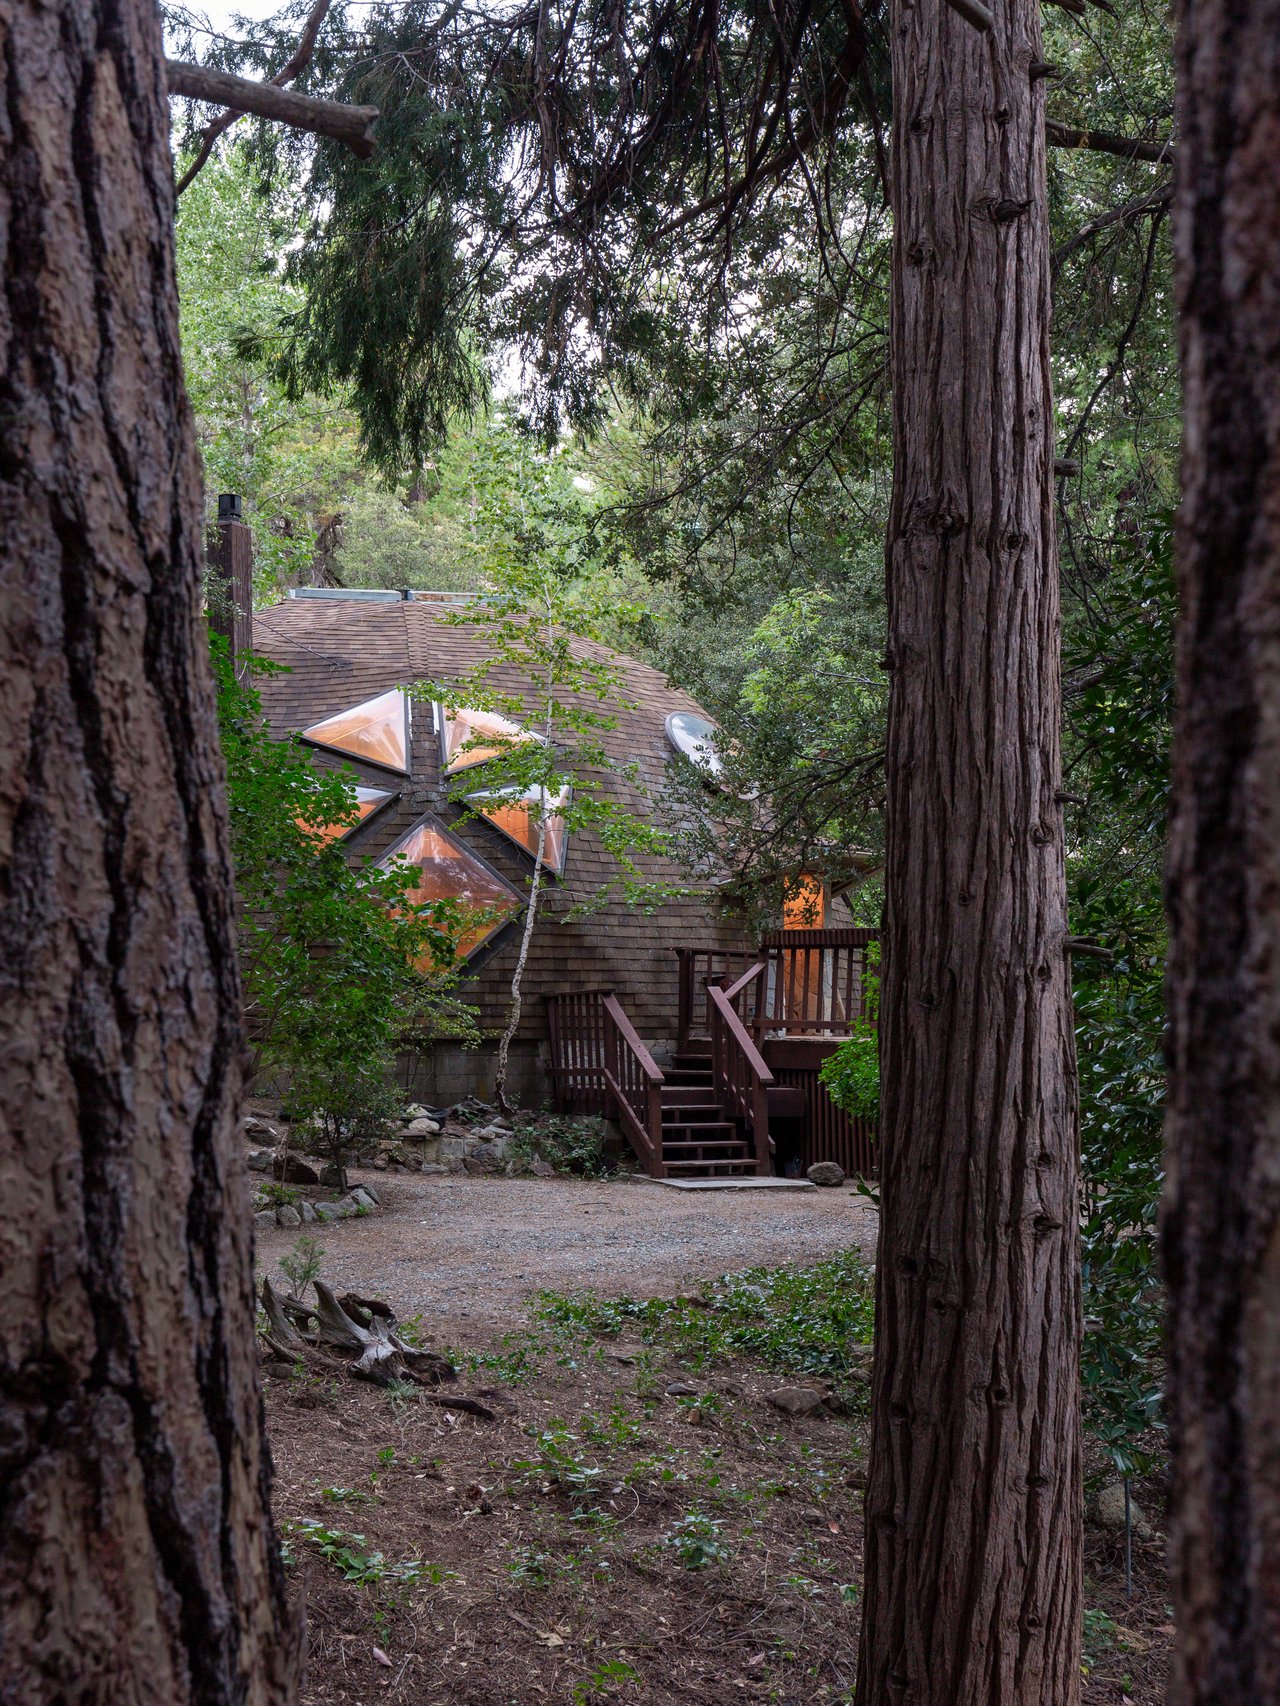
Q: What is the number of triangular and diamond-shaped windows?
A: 5